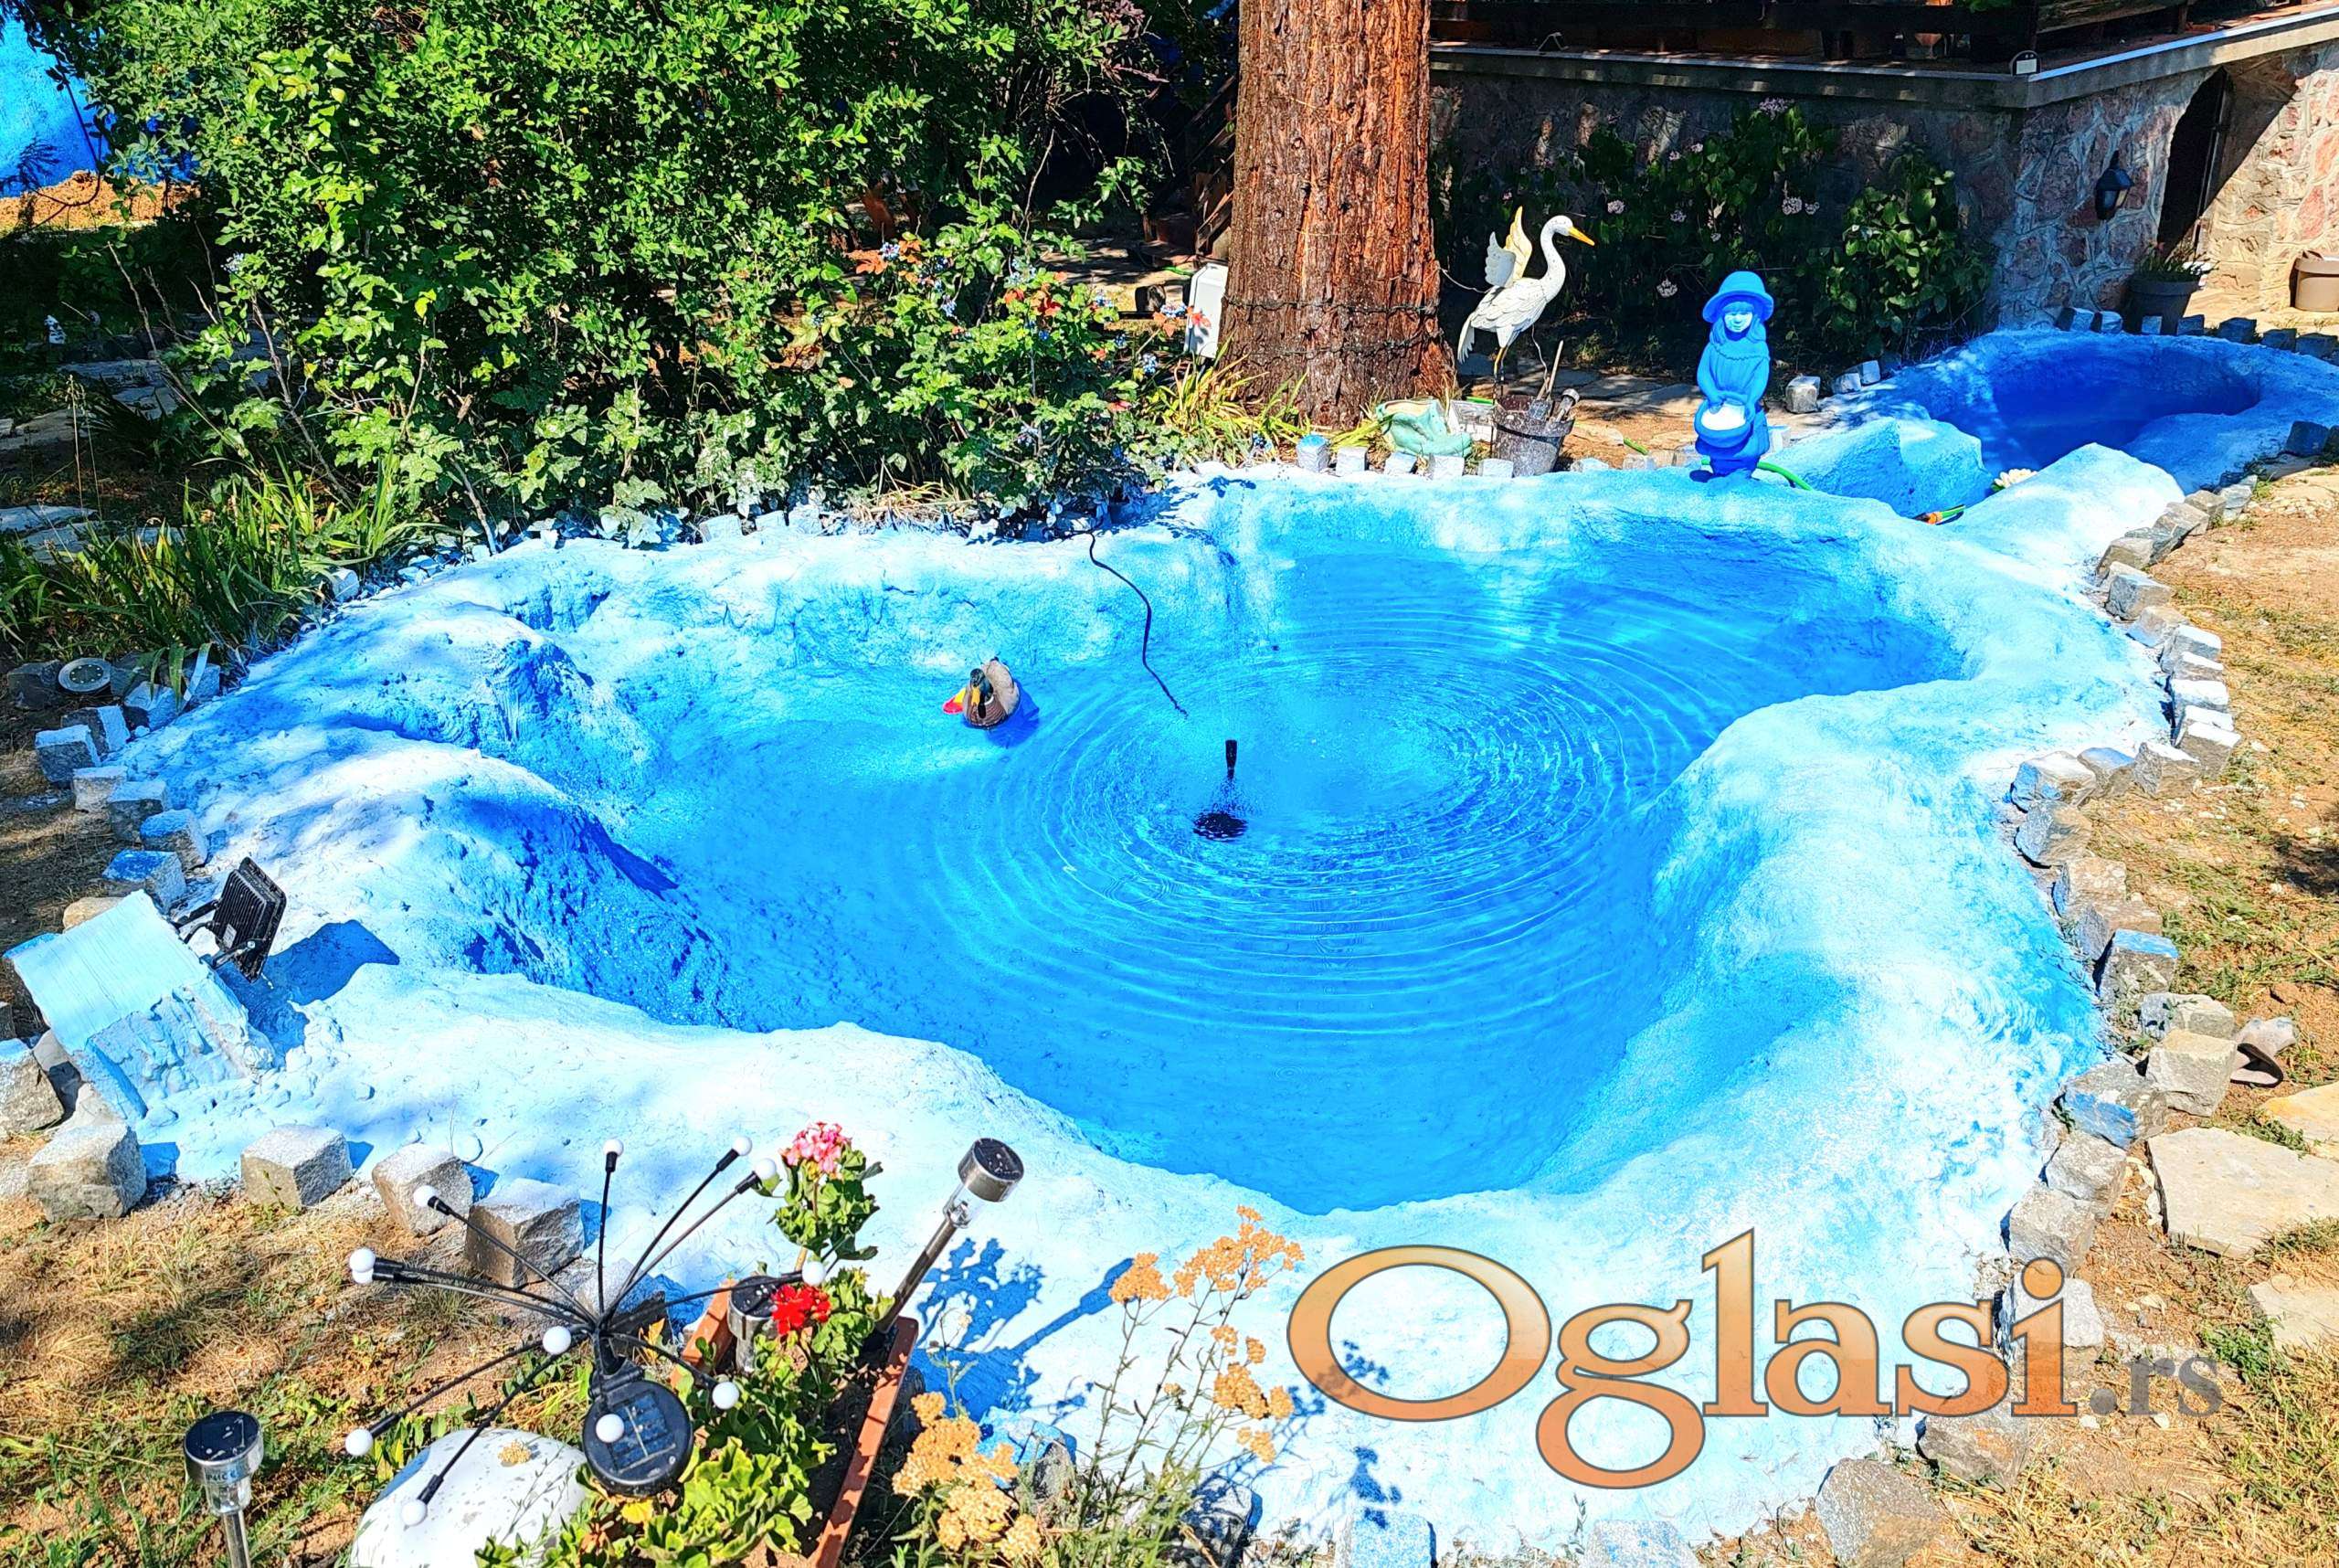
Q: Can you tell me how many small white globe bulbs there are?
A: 12